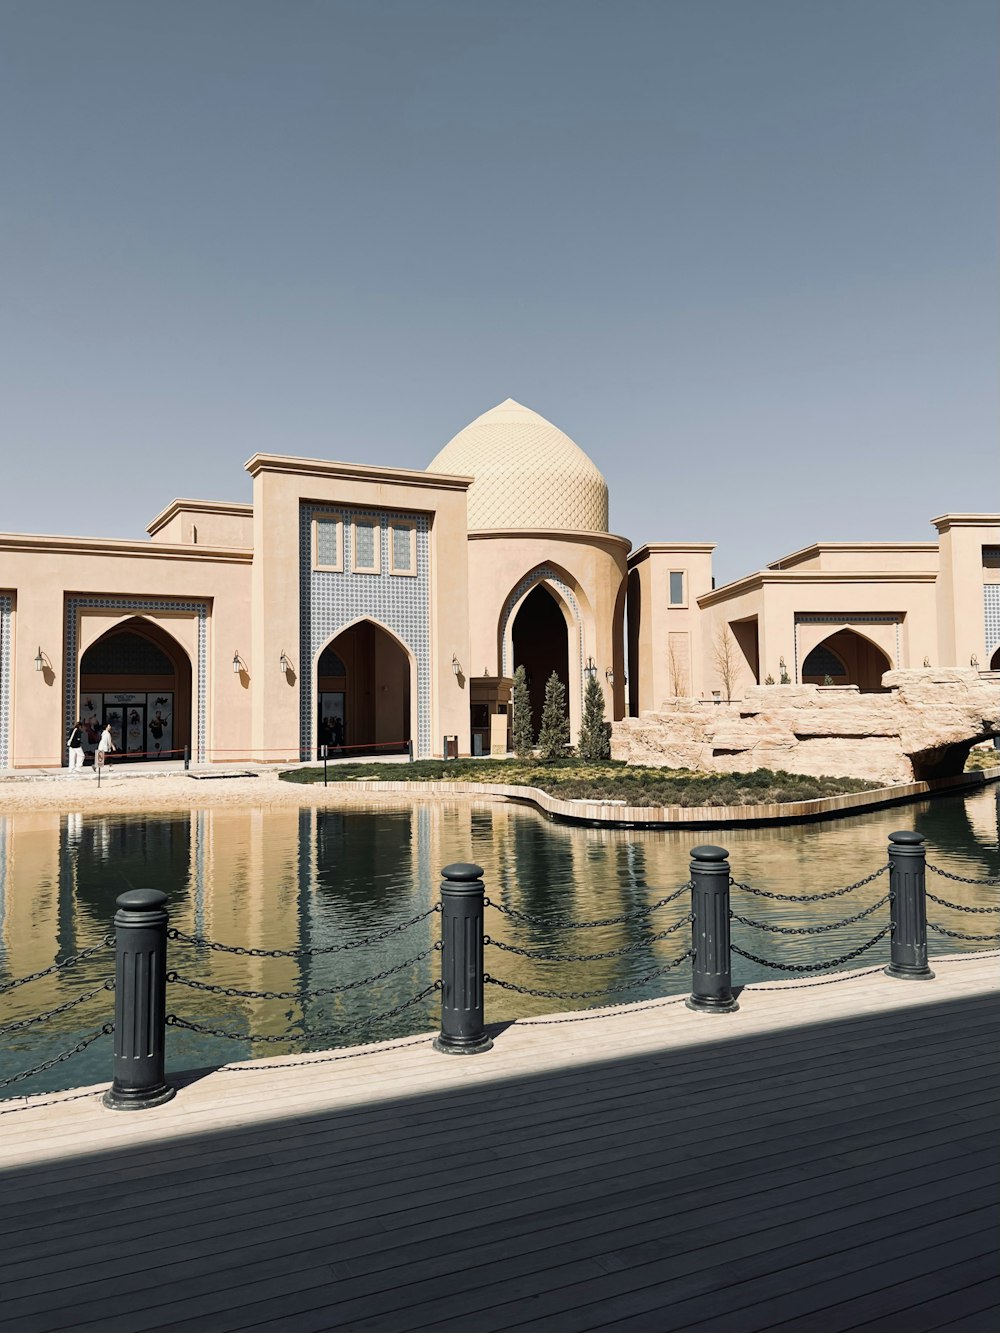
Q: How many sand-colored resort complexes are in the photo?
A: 1